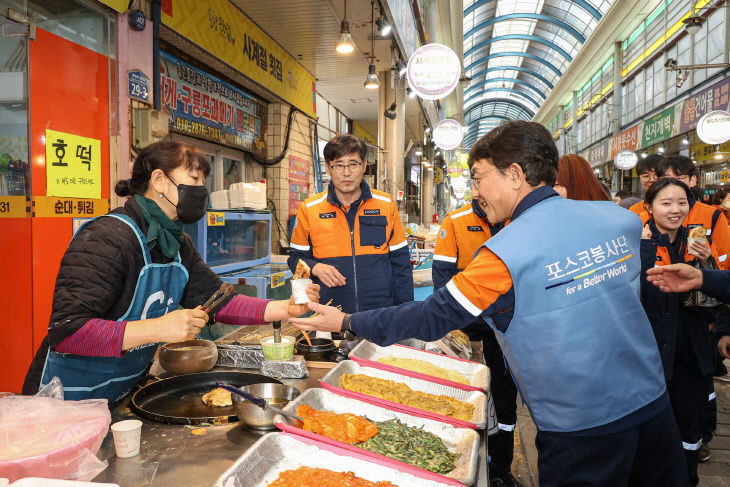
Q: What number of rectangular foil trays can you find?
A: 4